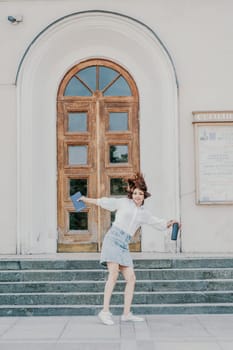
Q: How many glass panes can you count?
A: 12